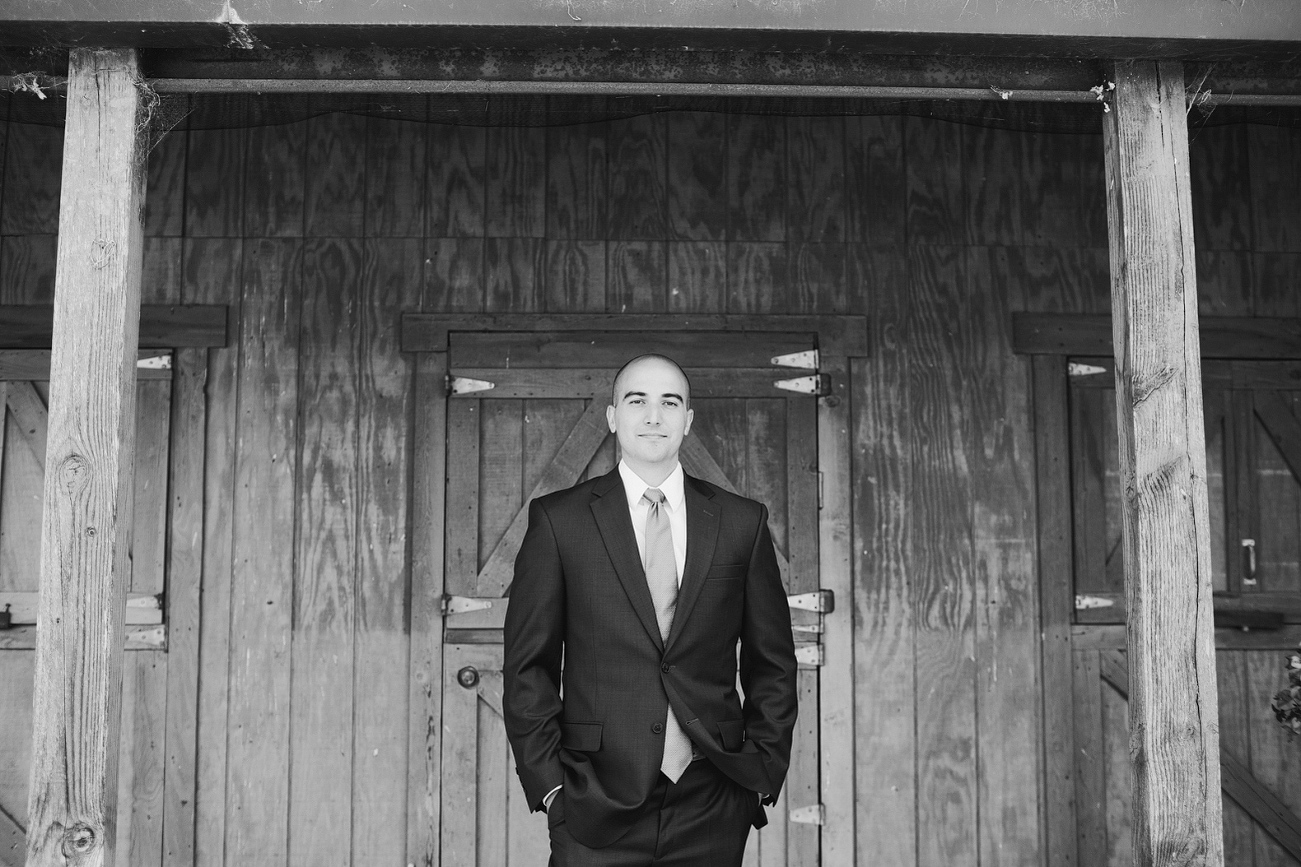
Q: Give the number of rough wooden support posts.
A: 2